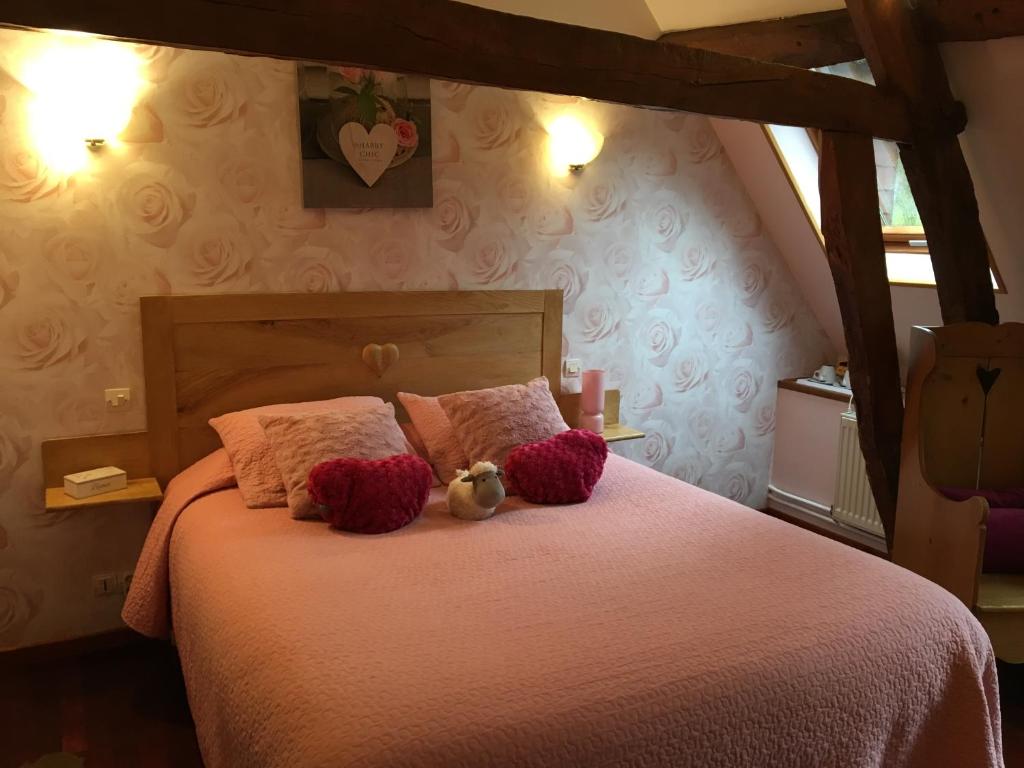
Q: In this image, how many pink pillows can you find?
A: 4